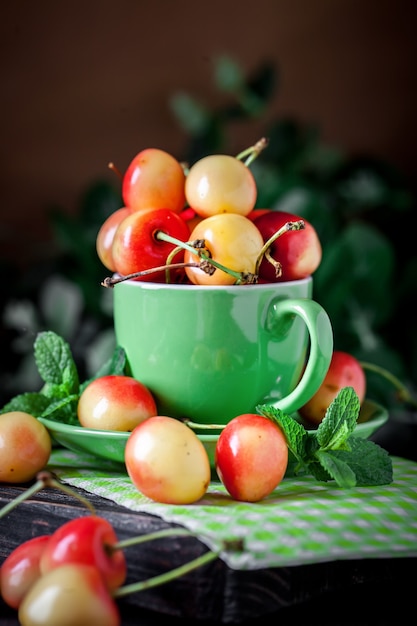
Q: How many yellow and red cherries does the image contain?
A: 14